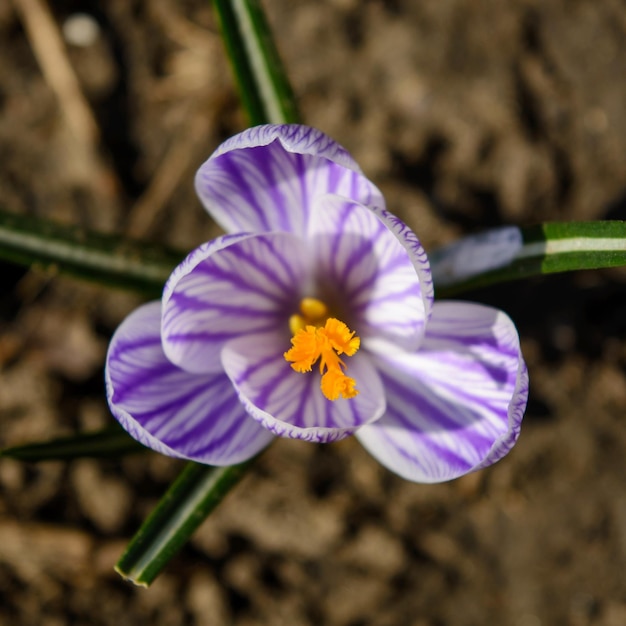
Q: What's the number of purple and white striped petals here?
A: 6